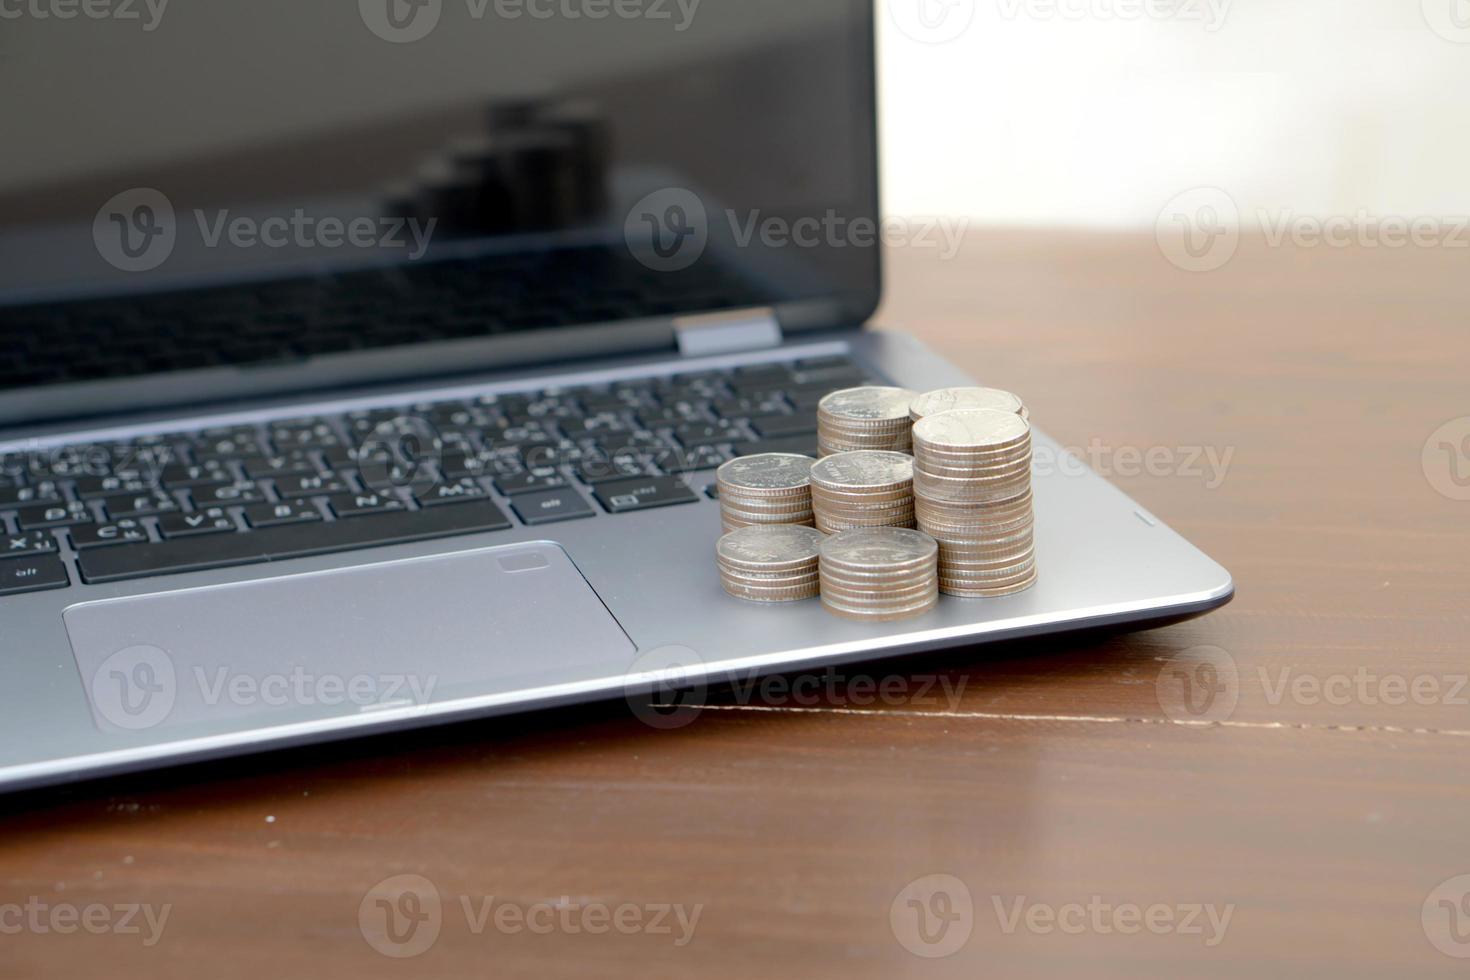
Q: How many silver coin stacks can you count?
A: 7